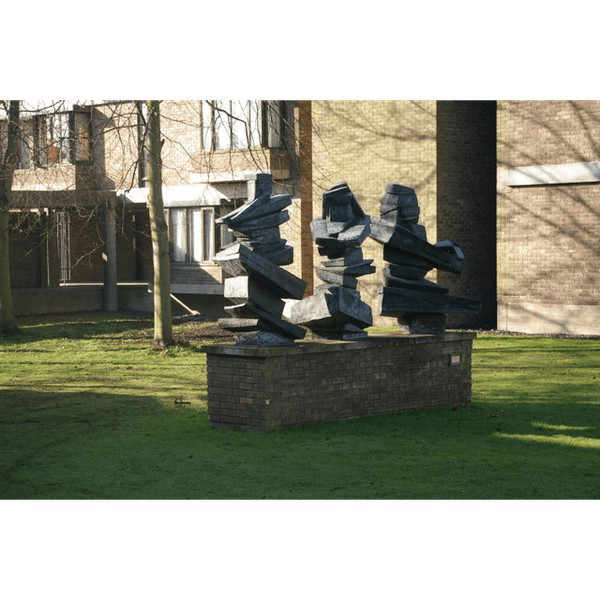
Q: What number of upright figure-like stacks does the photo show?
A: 3